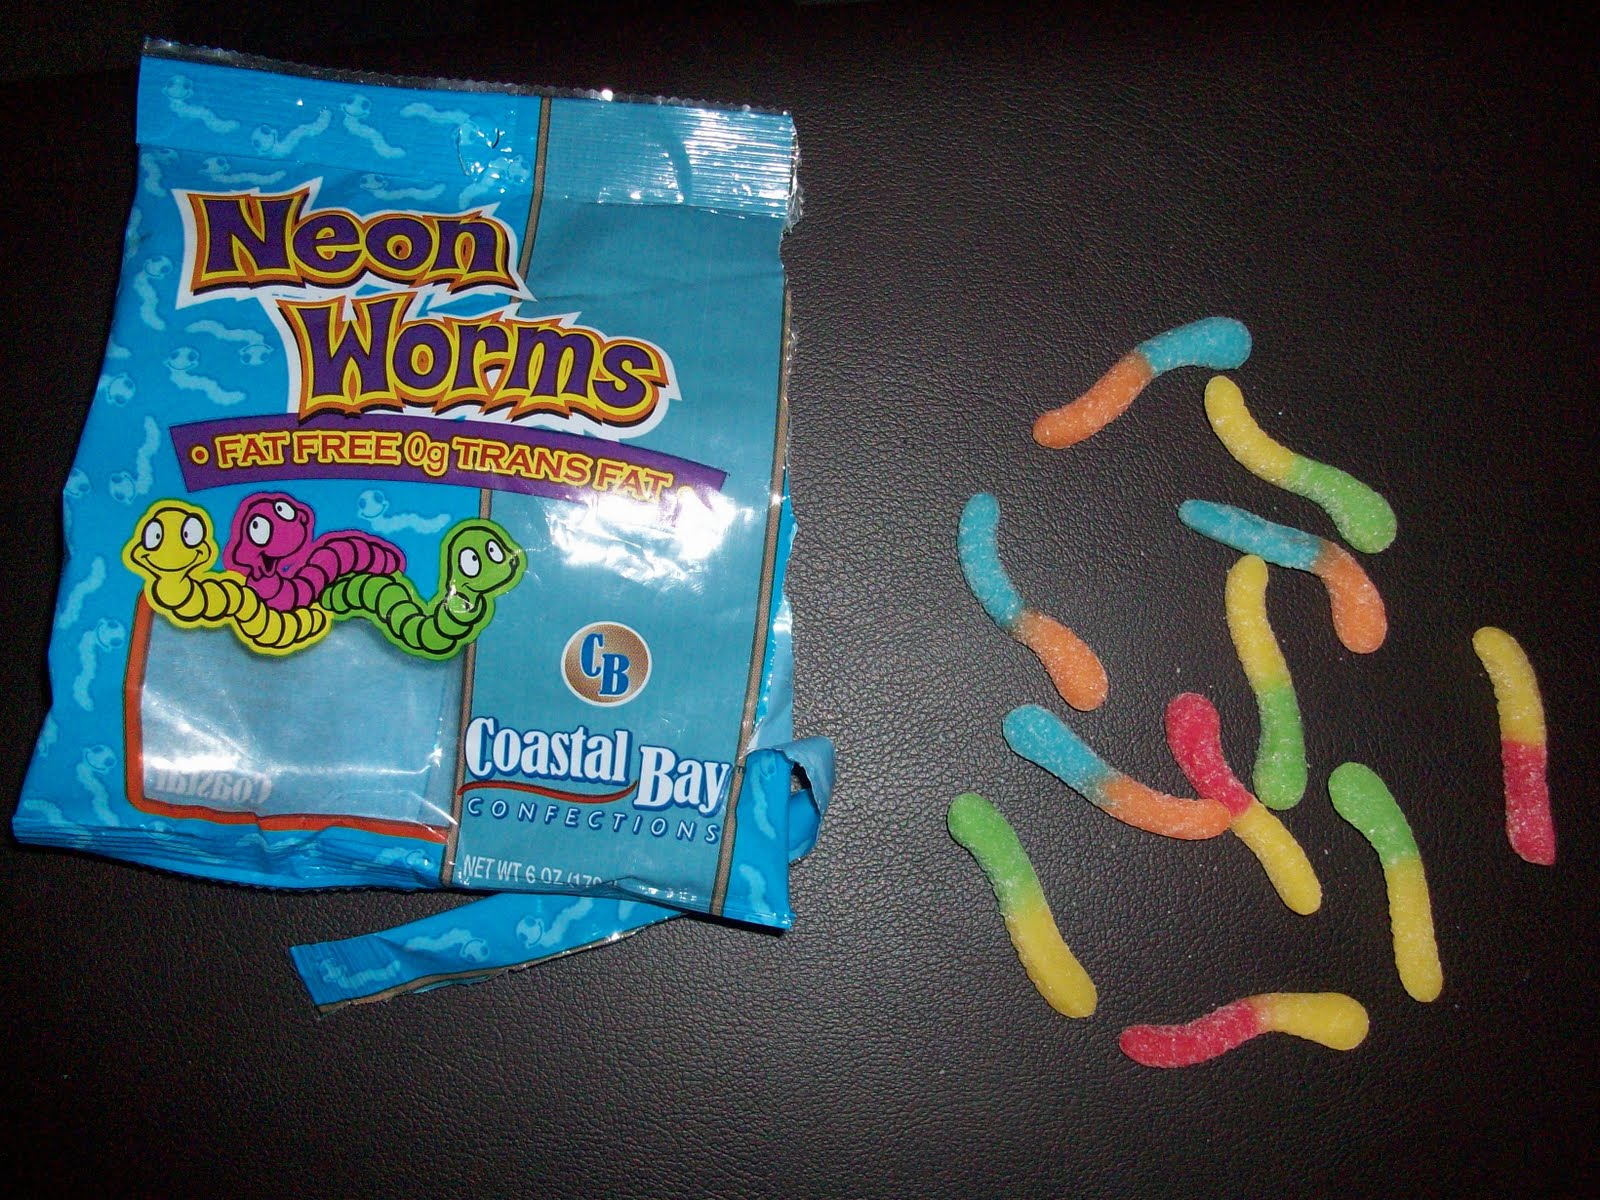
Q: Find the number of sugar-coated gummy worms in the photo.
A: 11